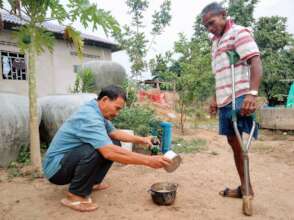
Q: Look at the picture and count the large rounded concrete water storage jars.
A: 3